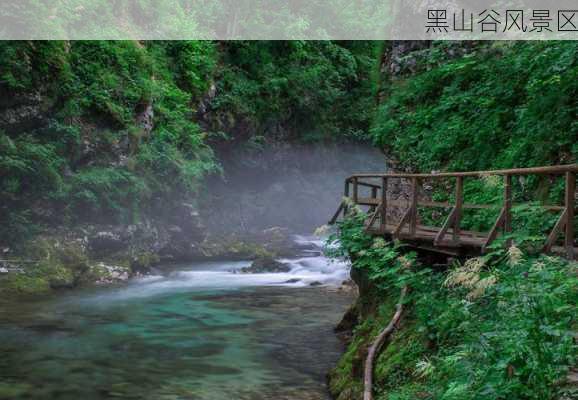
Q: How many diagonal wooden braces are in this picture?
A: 6